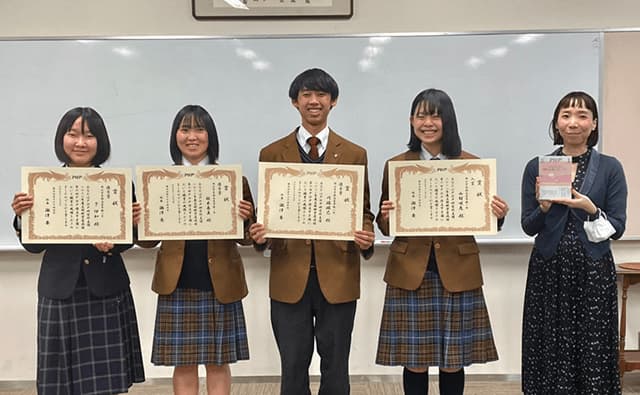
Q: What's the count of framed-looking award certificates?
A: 4